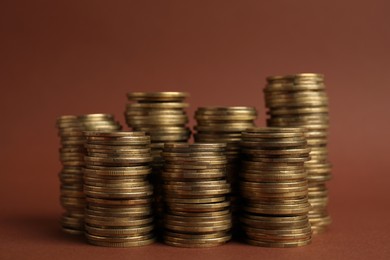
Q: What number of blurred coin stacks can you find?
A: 4